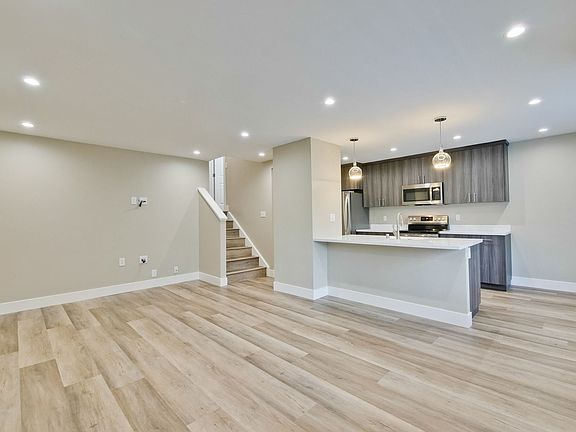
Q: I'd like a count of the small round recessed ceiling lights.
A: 12